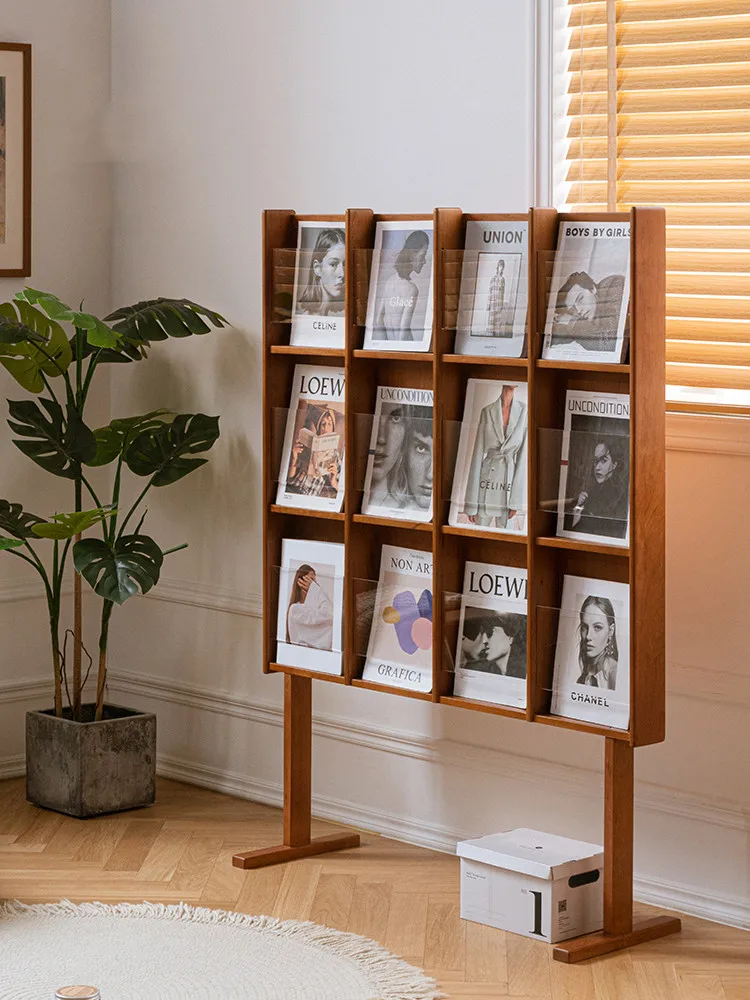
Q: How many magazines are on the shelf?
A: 12